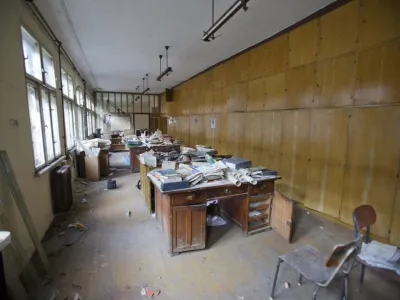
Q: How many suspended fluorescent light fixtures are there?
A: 4